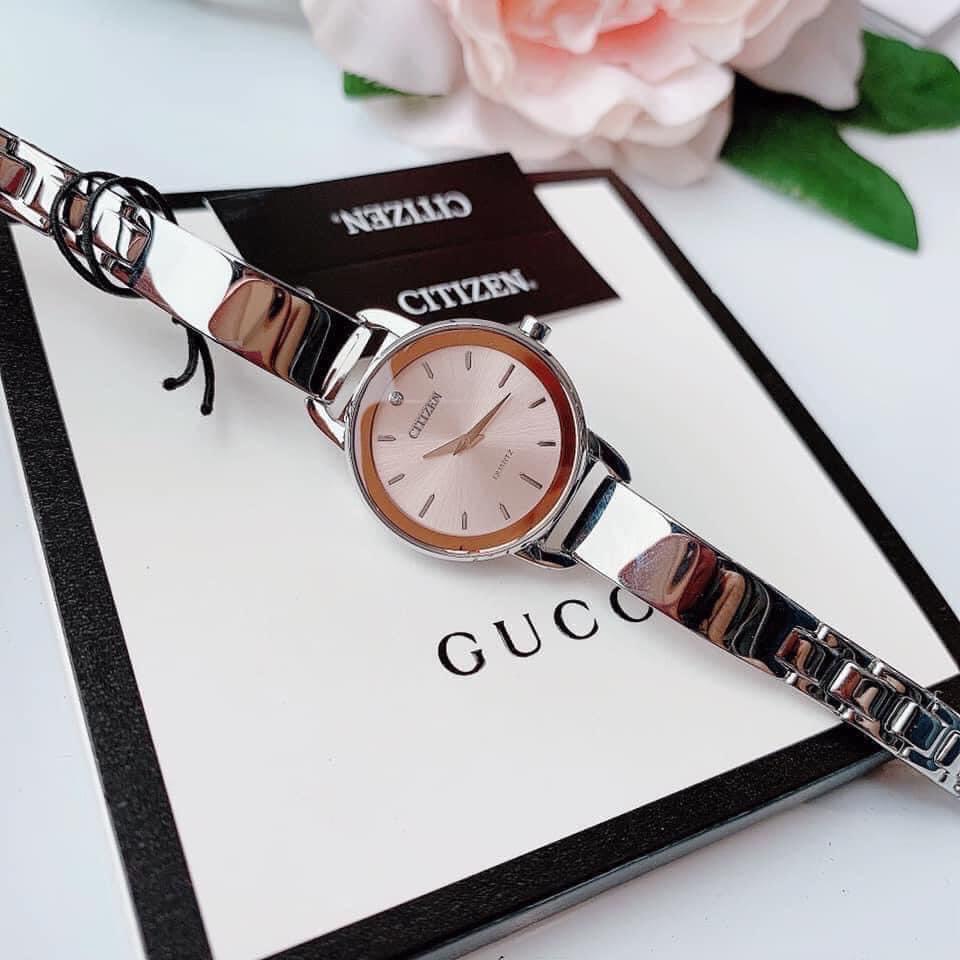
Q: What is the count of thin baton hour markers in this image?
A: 11